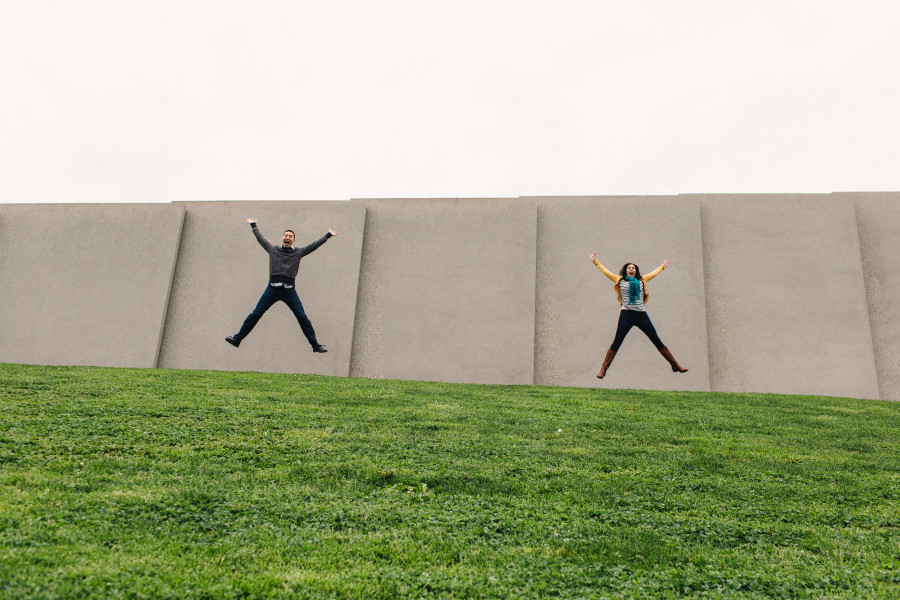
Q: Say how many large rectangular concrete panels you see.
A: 6